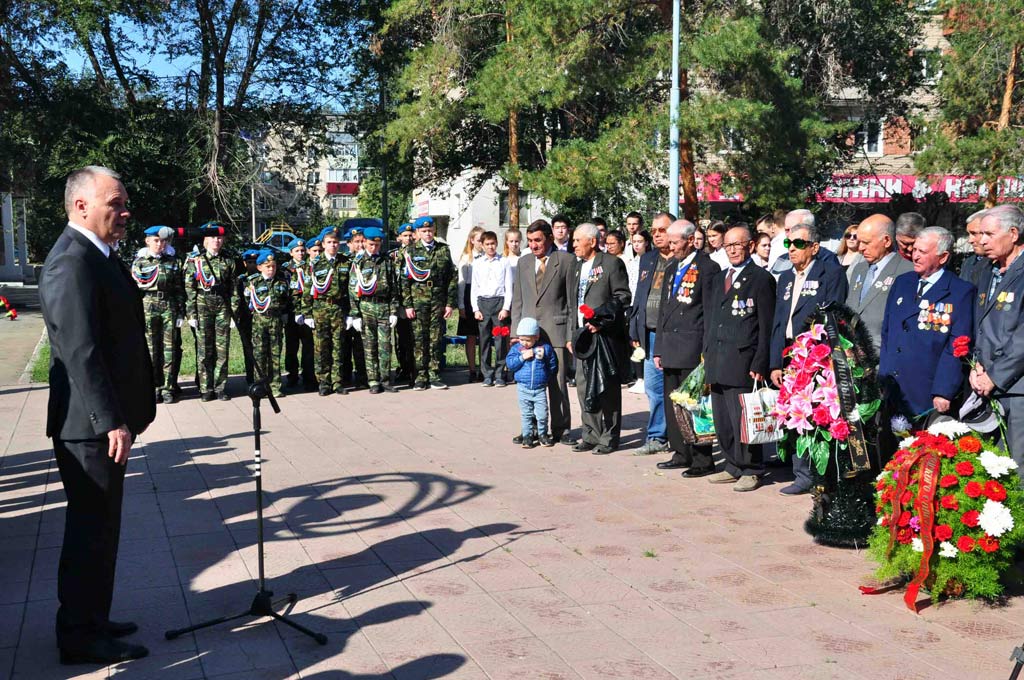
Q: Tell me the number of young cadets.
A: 11